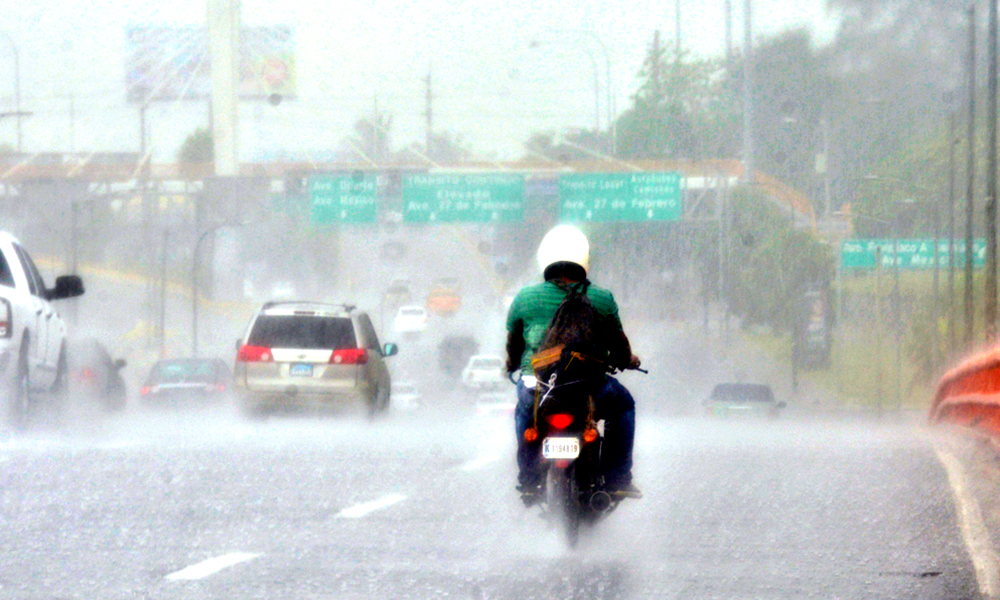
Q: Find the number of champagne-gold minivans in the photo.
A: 1